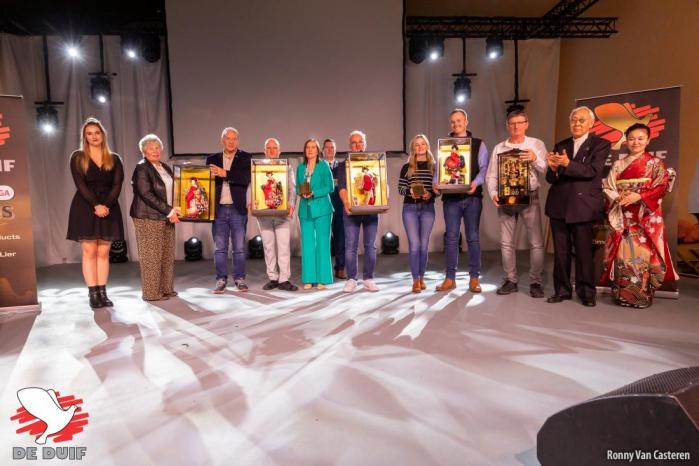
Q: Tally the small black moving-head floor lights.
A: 4